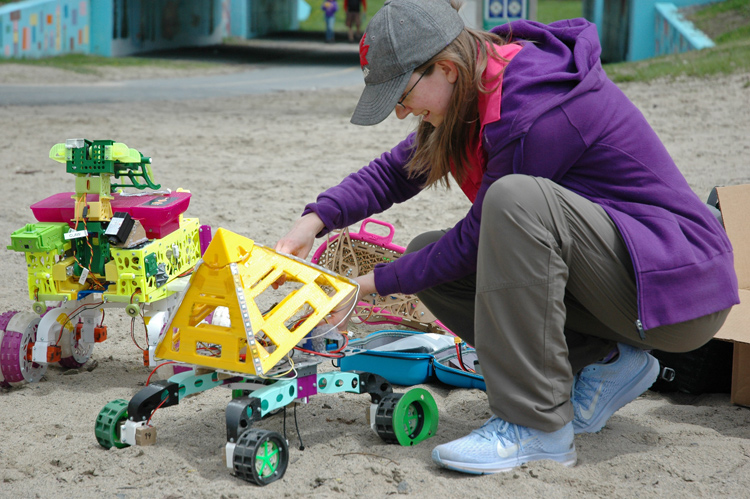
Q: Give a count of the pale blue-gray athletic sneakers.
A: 2